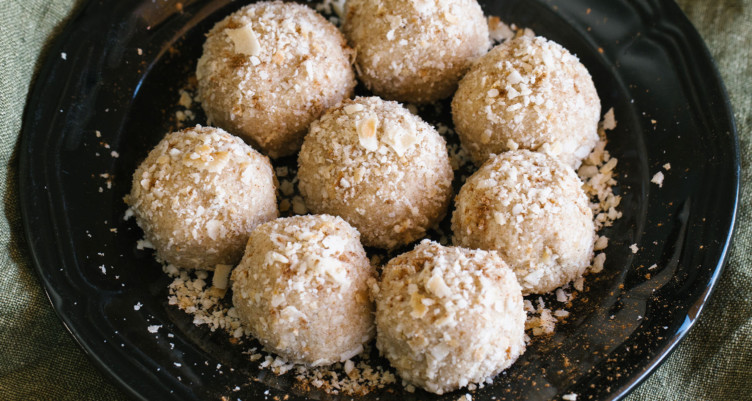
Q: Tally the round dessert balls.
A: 8